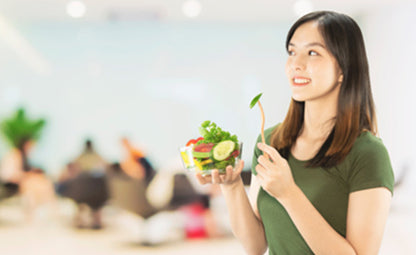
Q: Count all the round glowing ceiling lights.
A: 3